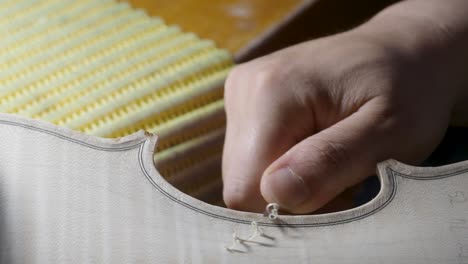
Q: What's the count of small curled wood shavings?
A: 3